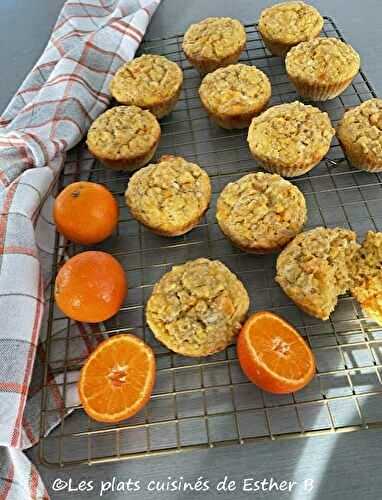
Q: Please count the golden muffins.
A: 12